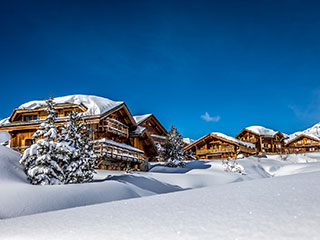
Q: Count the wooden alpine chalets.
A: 5